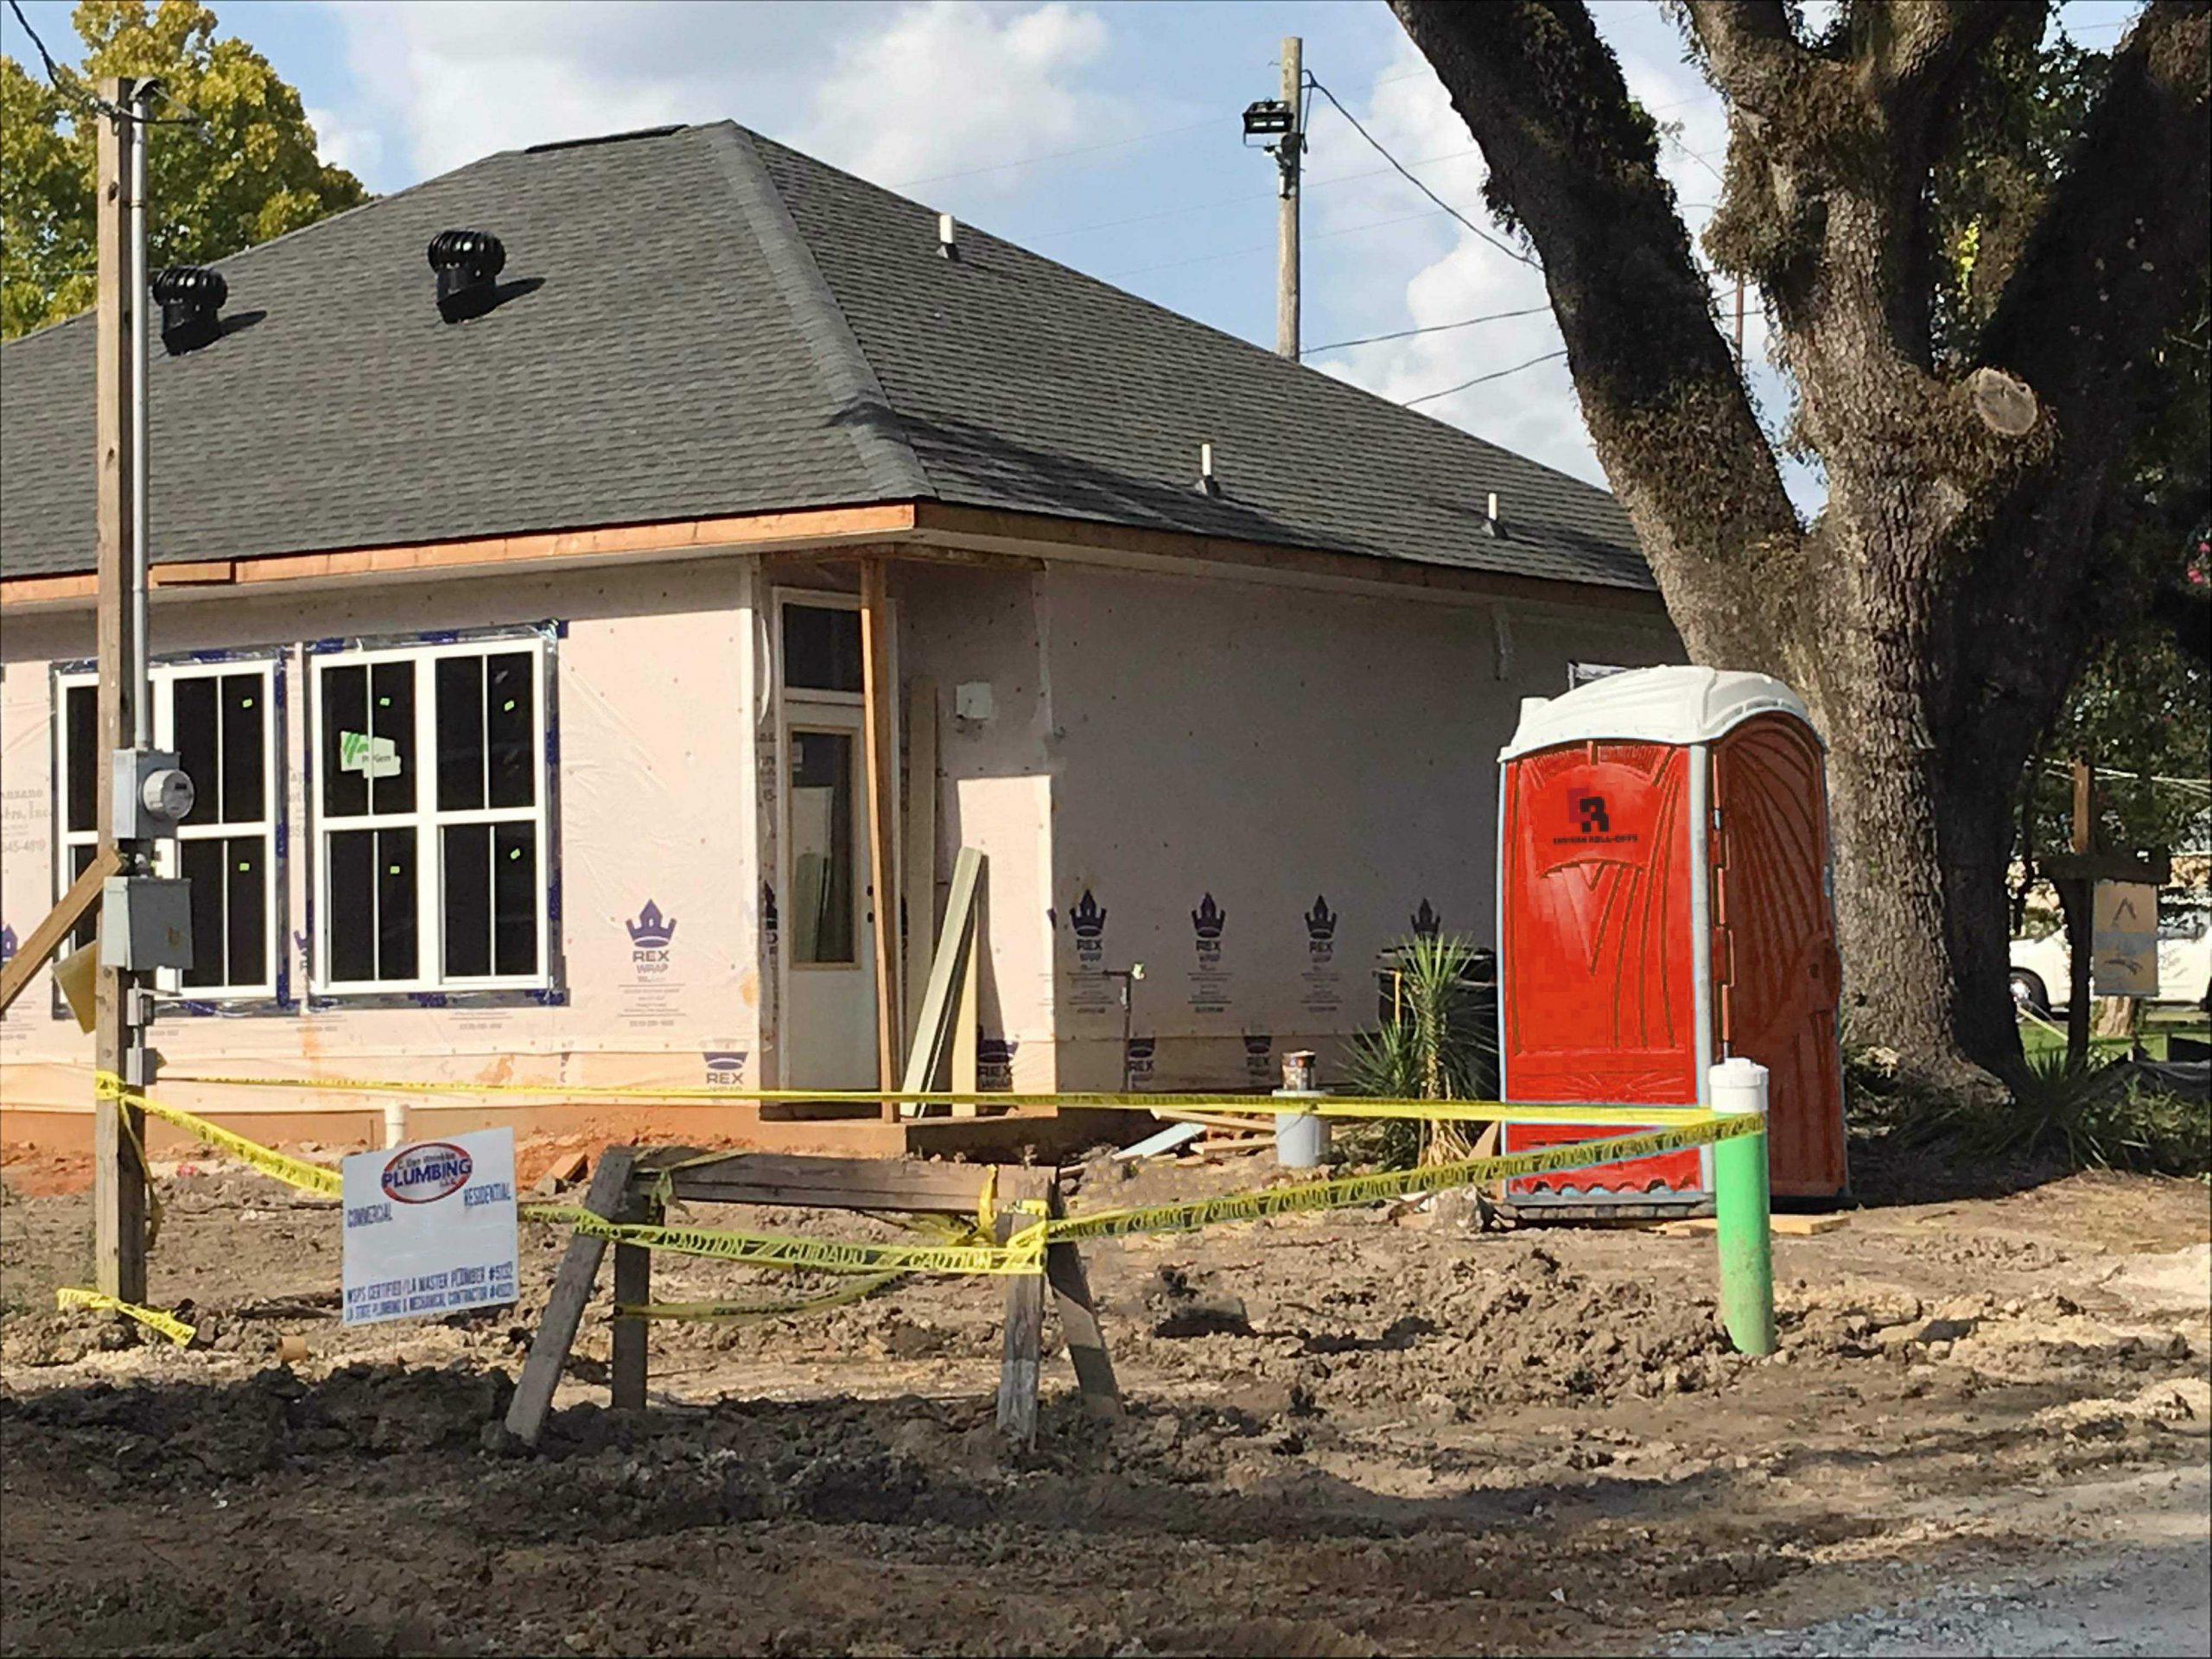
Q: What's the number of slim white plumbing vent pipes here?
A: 3